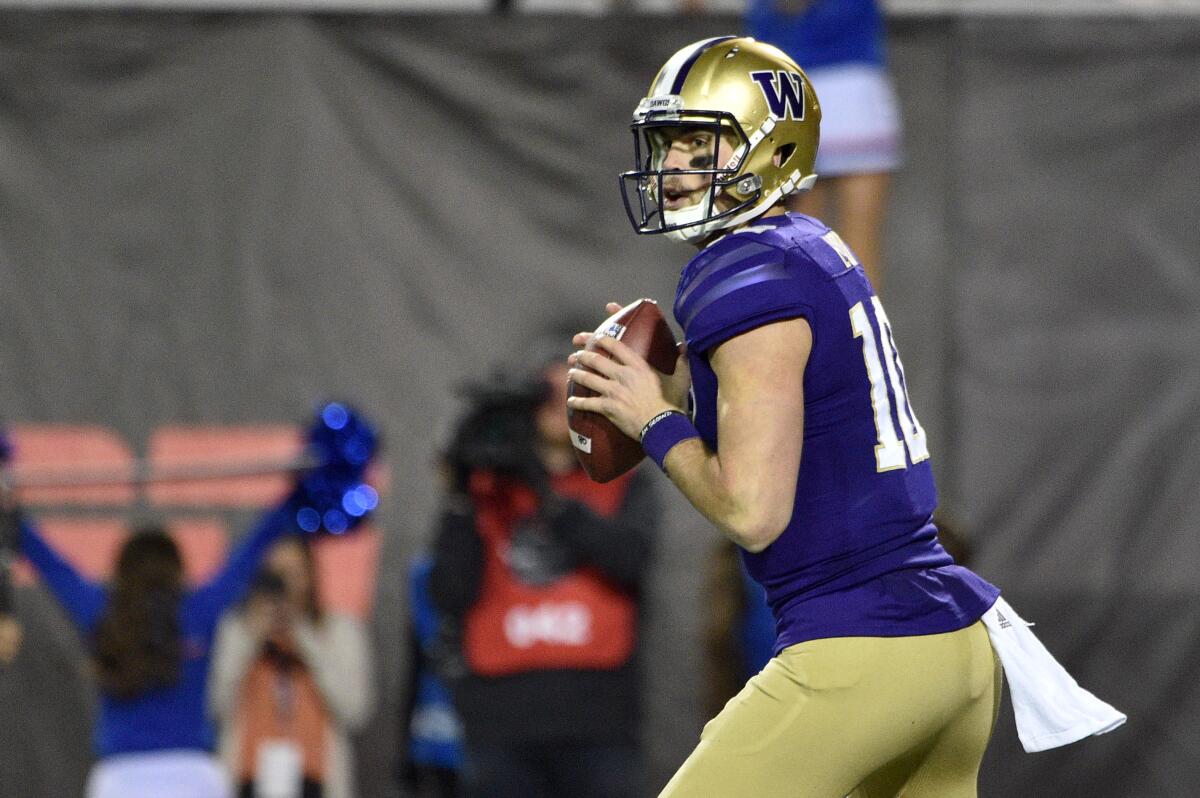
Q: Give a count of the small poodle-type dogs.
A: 0